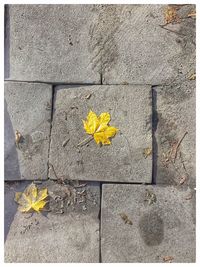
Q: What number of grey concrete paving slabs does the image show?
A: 7